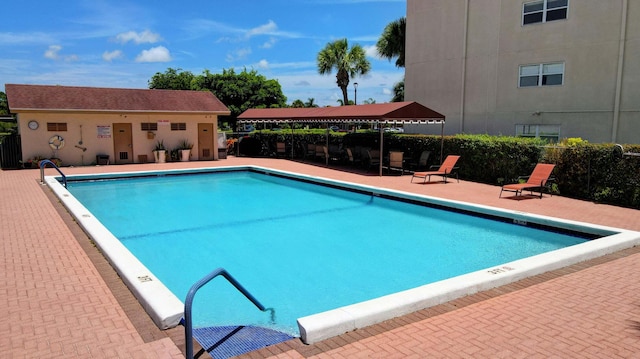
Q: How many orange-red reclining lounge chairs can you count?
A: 2